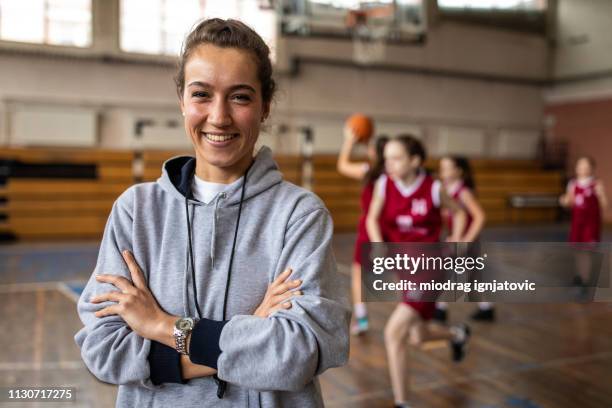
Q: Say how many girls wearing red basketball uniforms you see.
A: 4